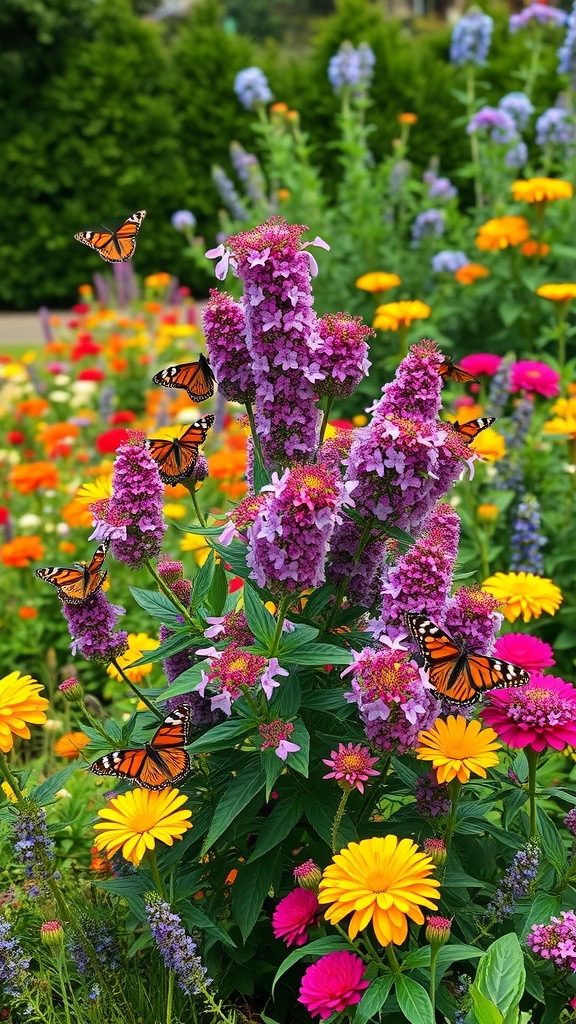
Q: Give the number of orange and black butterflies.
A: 8